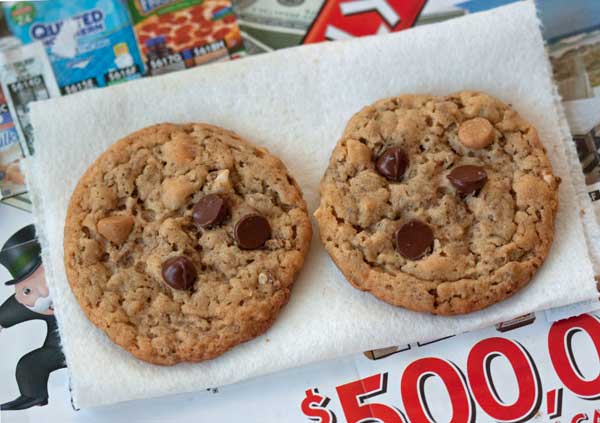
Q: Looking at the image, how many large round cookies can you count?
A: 2